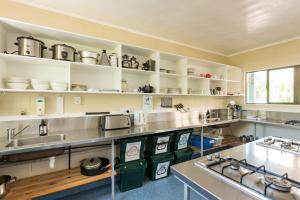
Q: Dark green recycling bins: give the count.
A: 6